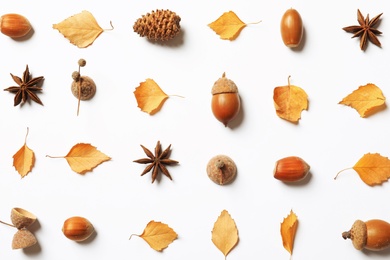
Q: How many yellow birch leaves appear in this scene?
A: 11